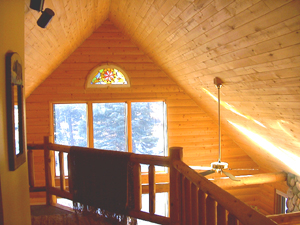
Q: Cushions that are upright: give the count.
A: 0